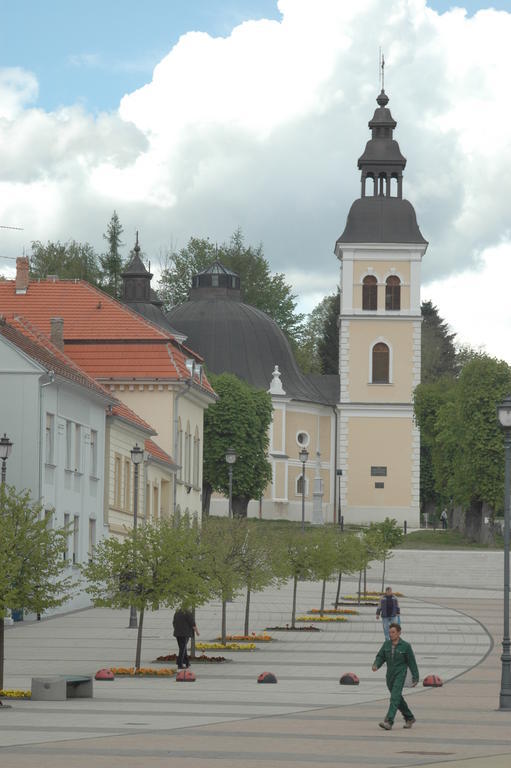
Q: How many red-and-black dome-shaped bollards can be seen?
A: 5